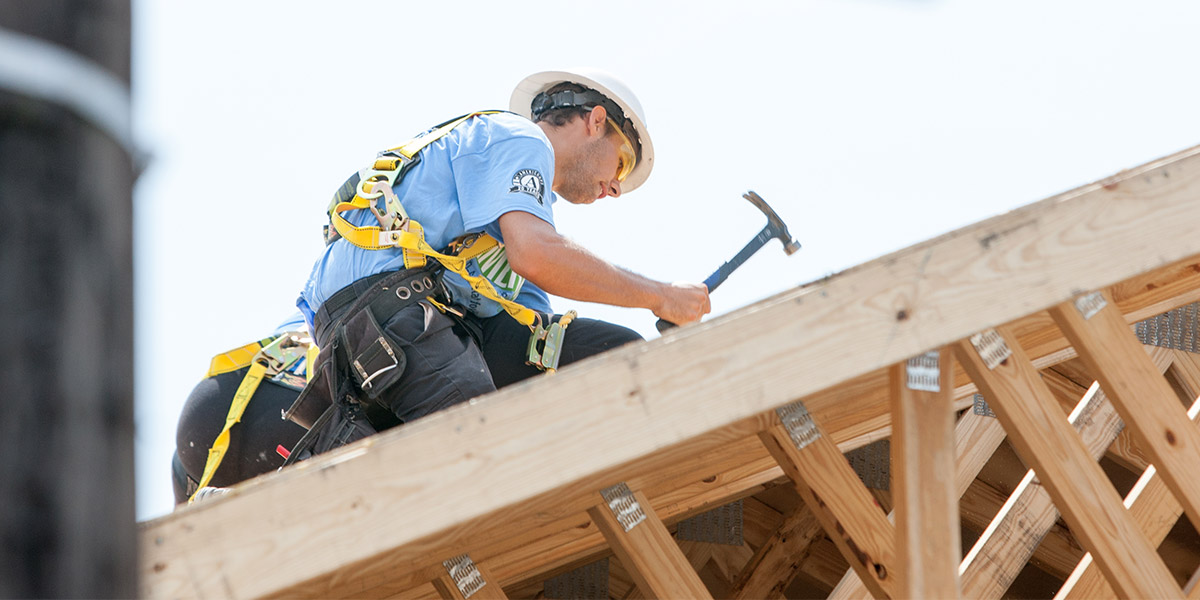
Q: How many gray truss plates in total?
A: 11